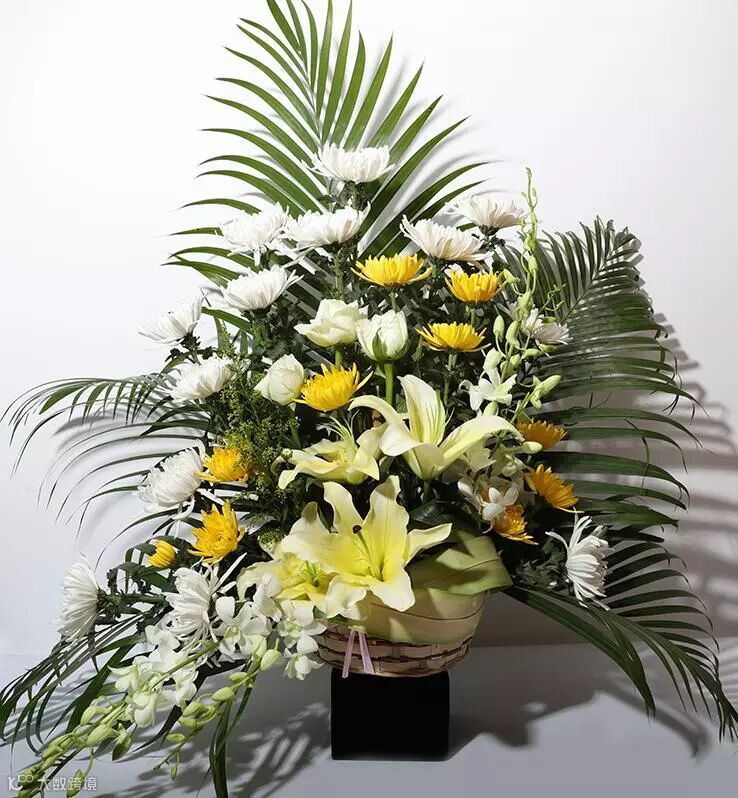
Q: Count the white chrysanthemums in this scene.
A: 13